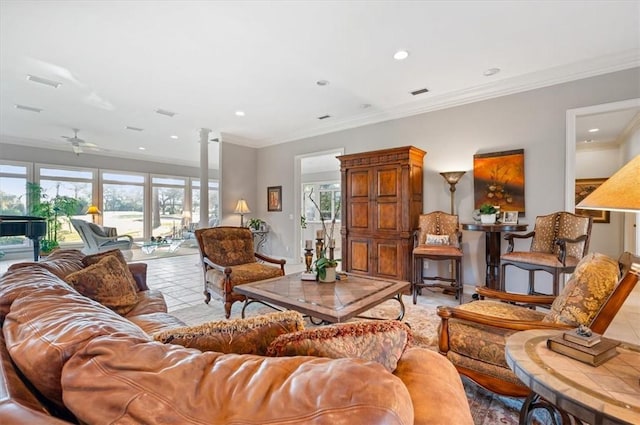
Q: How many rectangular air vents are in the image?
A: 6